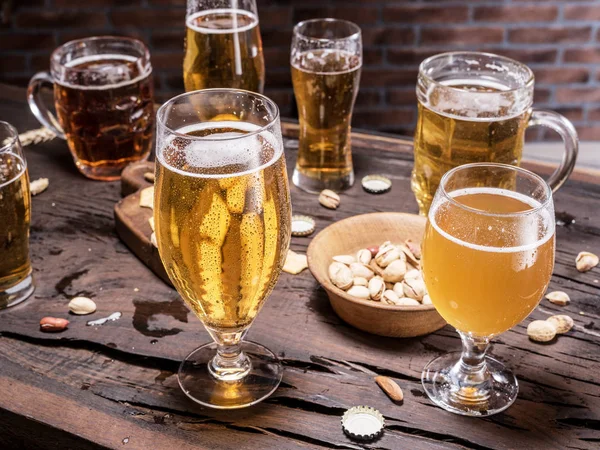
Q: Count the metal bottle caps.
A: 3